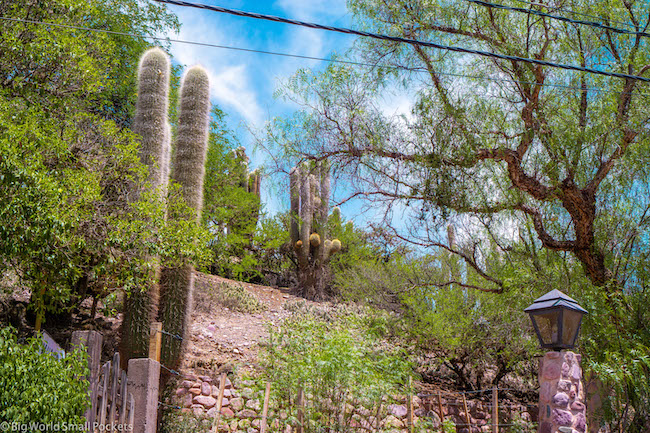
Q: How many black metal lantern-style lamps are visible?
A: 1